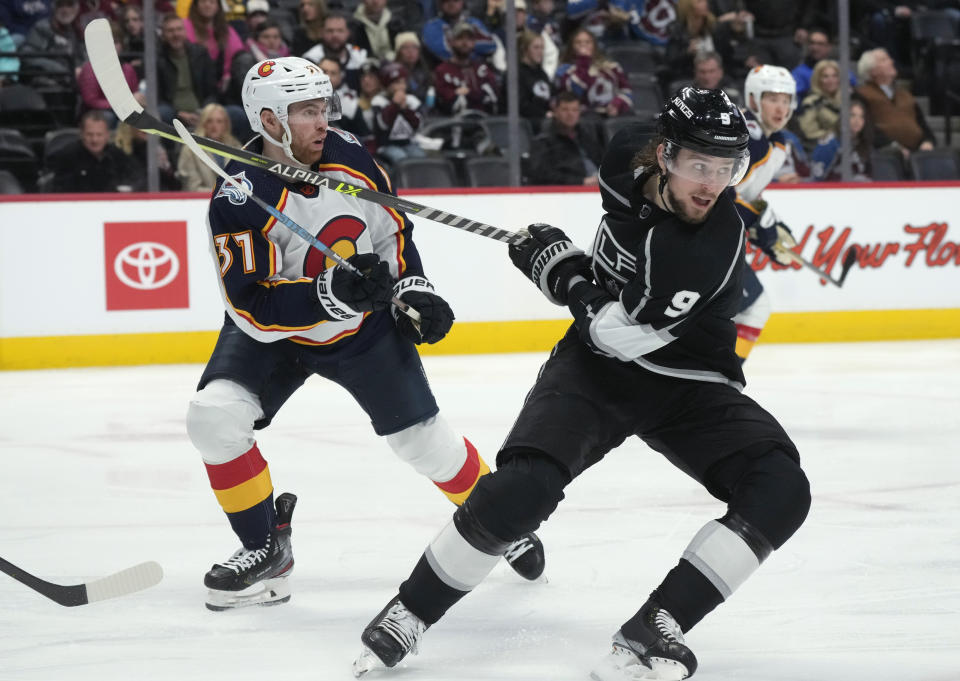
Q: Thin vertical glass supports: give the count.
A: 3